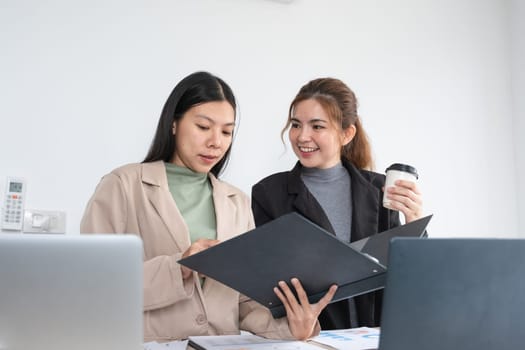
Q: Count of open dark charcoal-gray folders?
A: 1